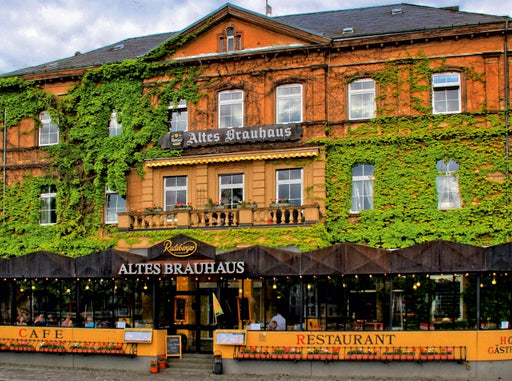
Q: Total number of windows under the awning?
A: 3